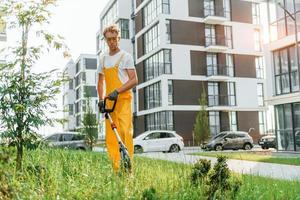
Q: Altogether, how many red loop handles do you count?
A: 0